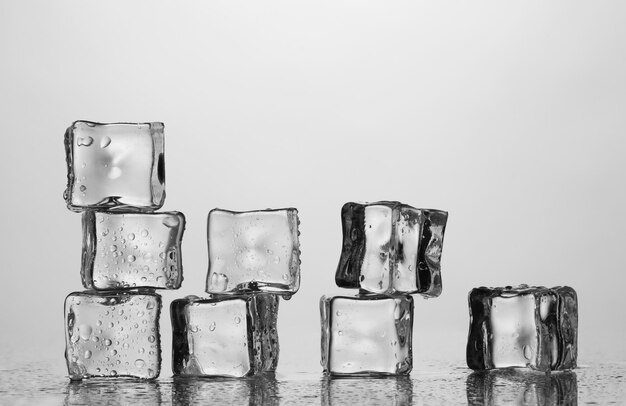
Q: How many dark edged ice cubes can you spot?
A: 3